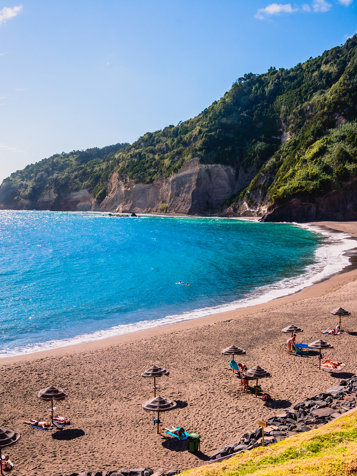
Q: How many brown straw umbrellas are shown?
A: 9